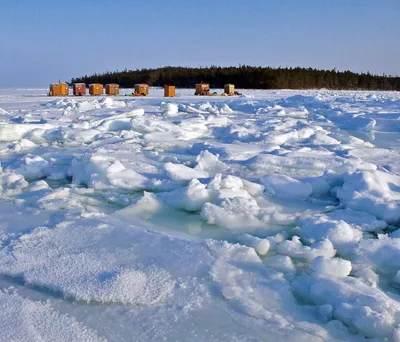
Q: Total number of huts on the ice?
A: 8